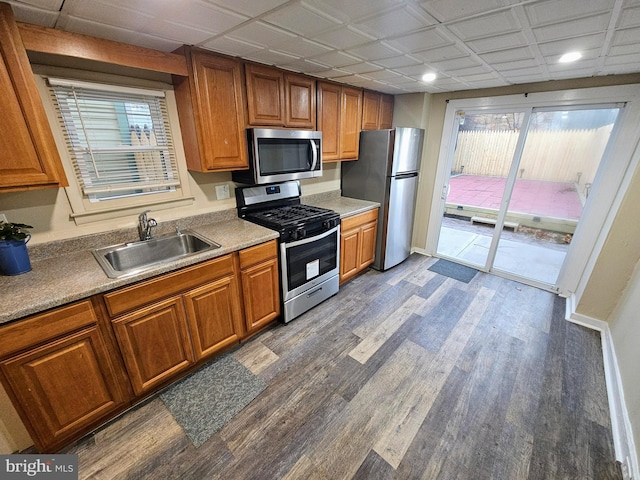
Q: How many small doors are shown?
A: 14